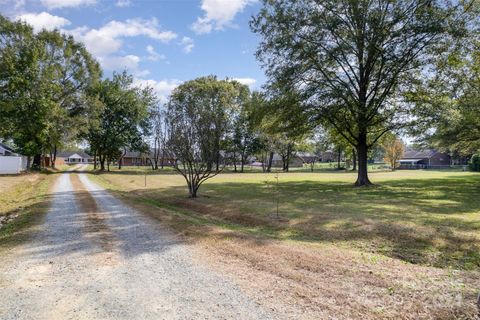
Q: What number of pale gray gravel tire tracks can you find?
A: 2